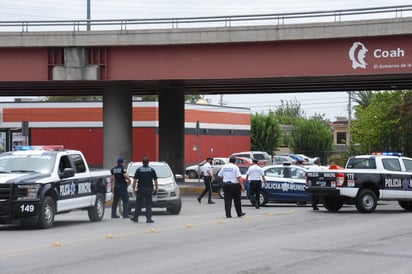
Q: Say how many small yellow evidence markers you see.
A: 8